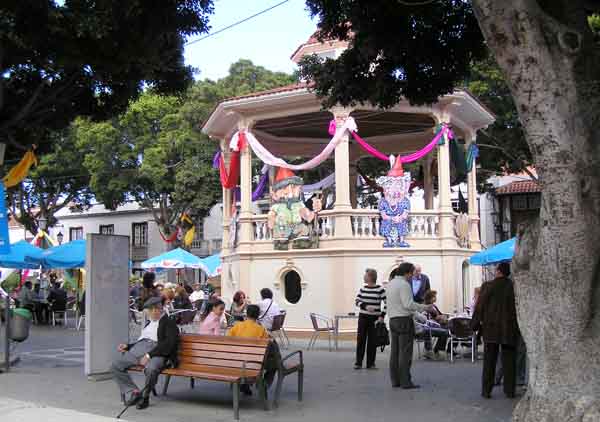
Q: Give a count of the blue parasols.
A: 5